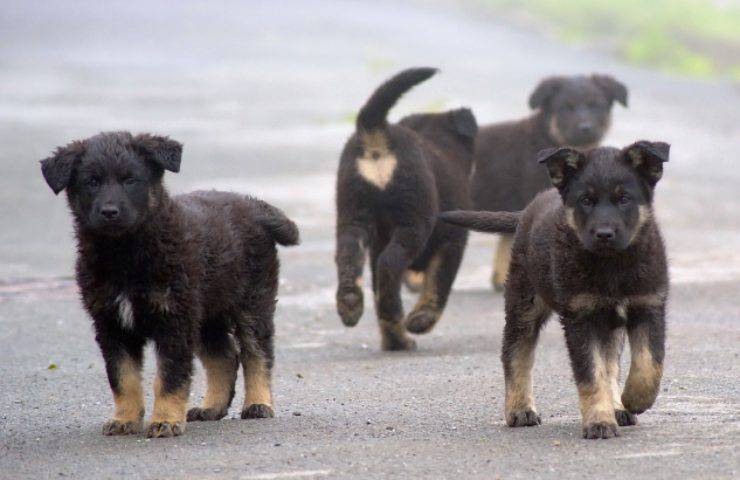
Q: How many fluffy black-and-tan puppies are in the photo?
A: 4